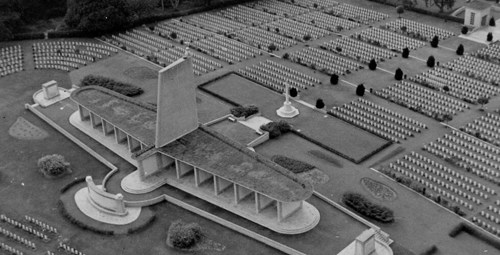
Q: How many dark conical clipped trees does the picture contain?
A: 13